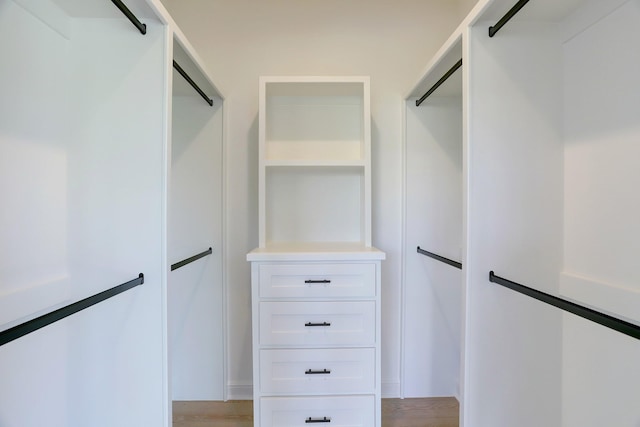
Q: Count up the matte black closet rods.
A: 8